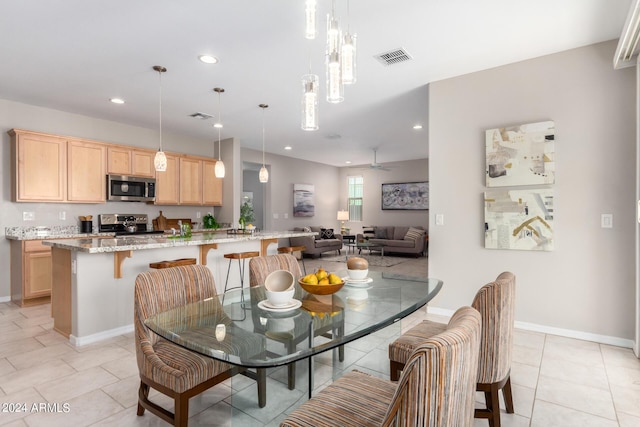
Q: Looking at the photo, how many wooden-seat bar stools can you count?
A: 3